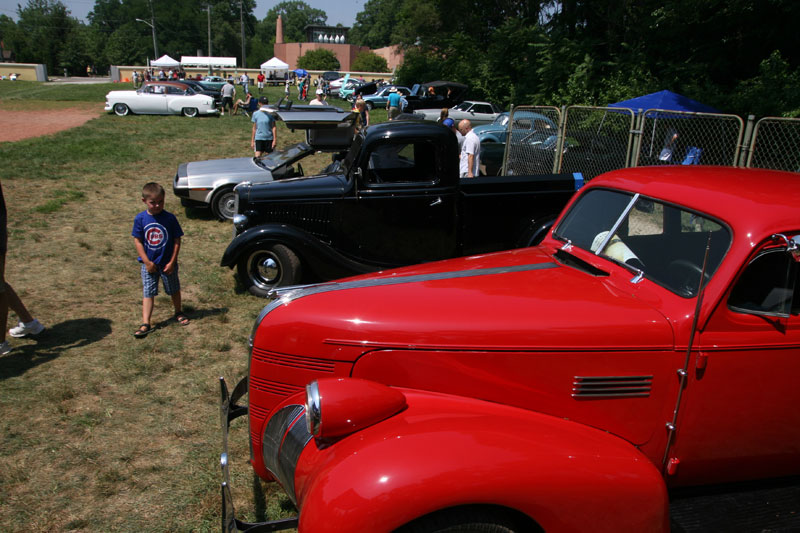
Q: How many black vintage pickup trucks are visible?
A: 1